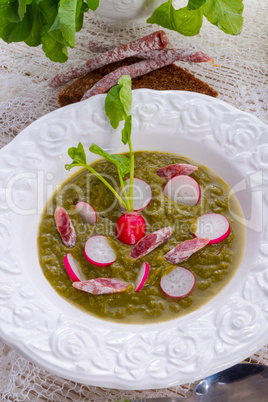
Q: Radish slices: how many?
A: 8